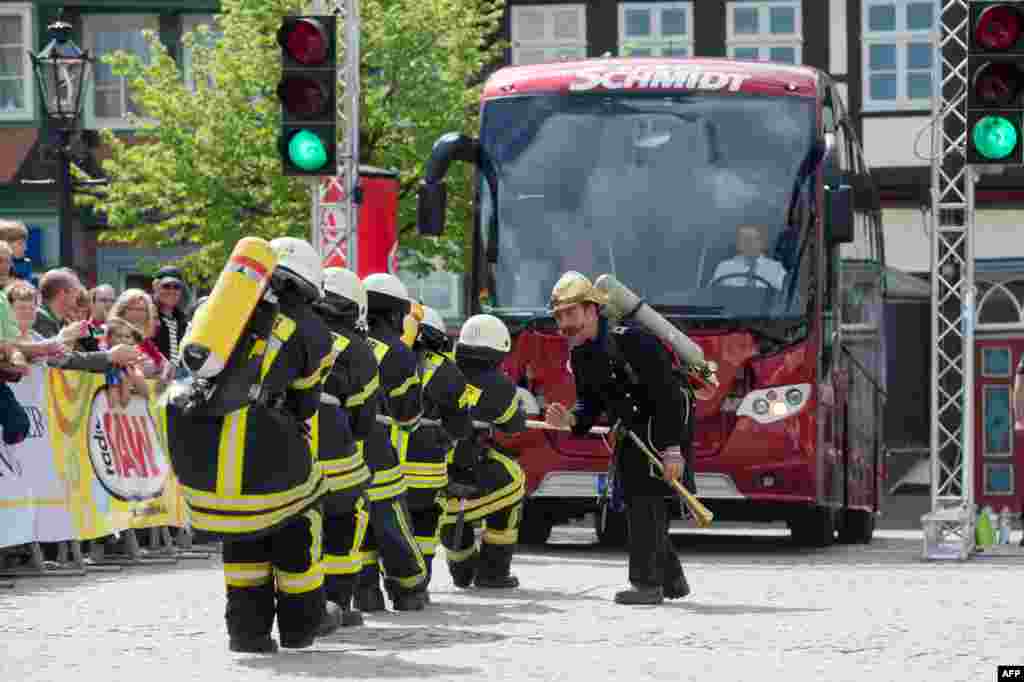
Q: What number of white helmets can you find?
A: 5